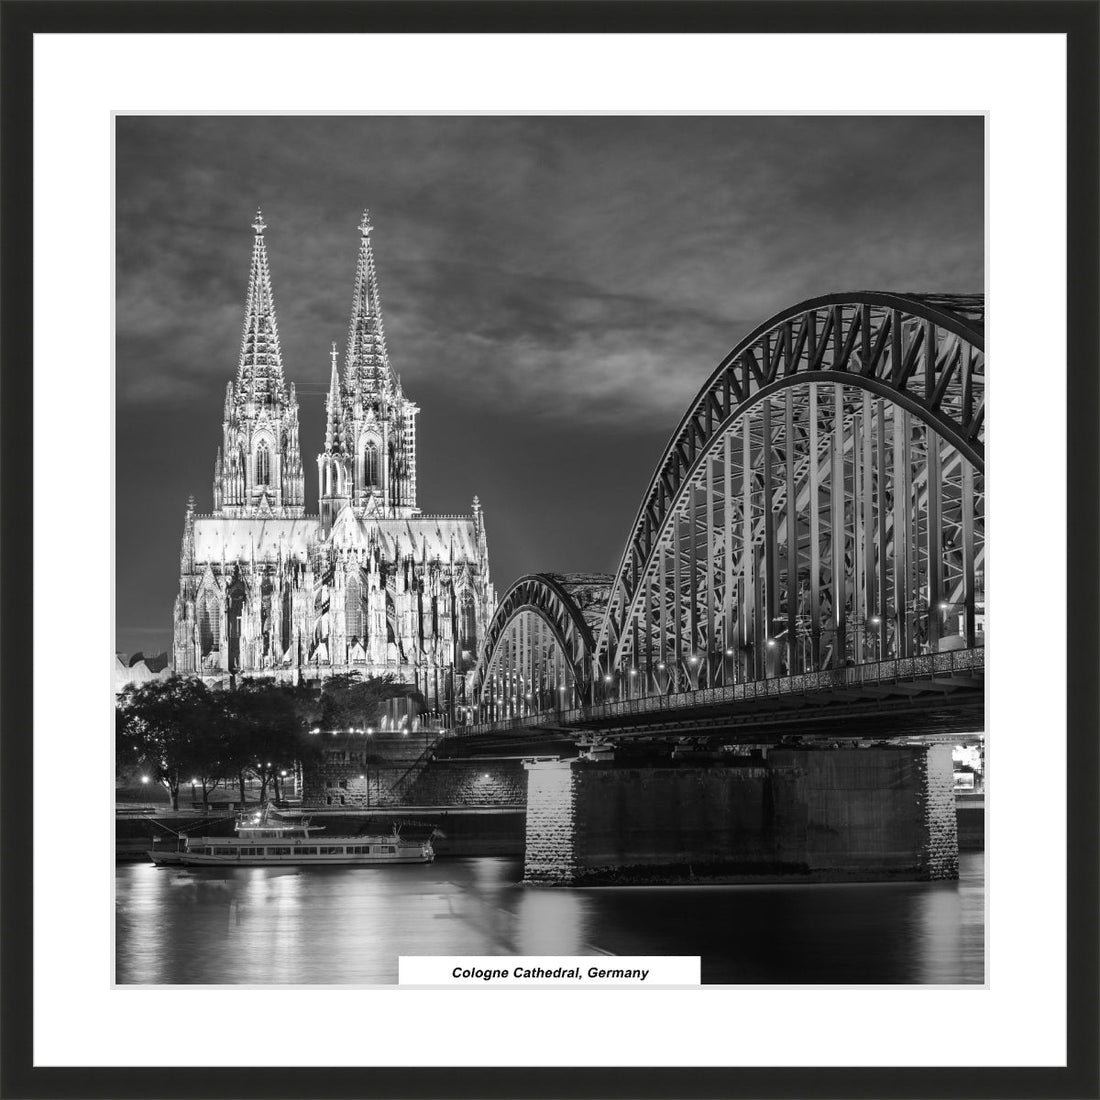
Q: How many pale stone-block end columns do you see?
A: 2